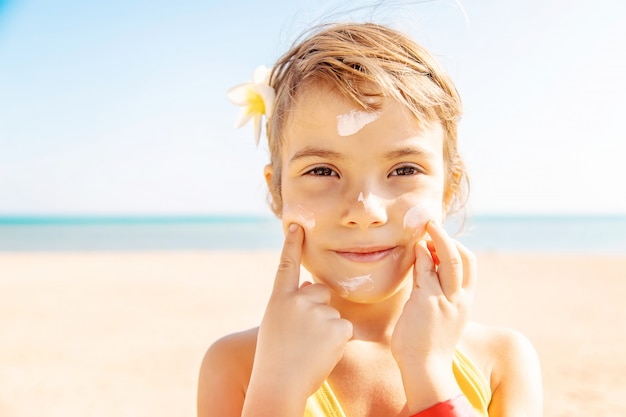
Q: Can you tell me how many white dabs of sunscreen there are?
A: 5